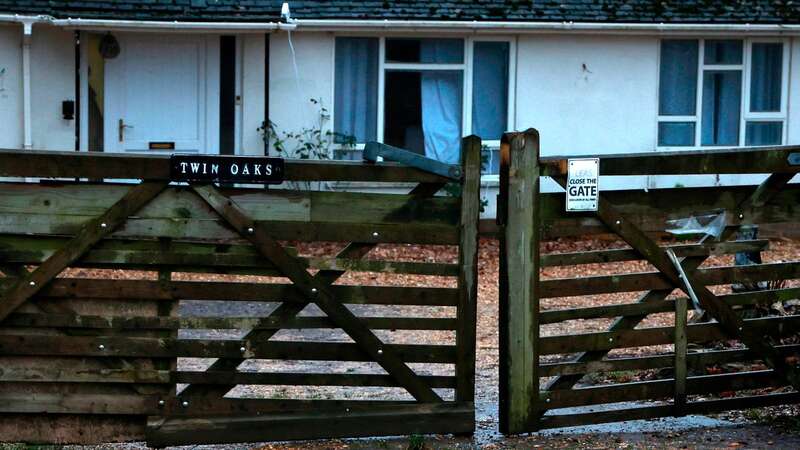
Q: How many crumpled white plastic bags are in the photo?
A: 1